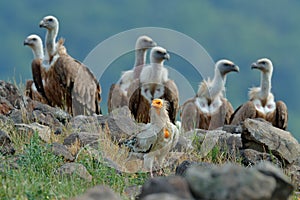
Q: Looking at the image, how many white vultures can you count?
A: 1